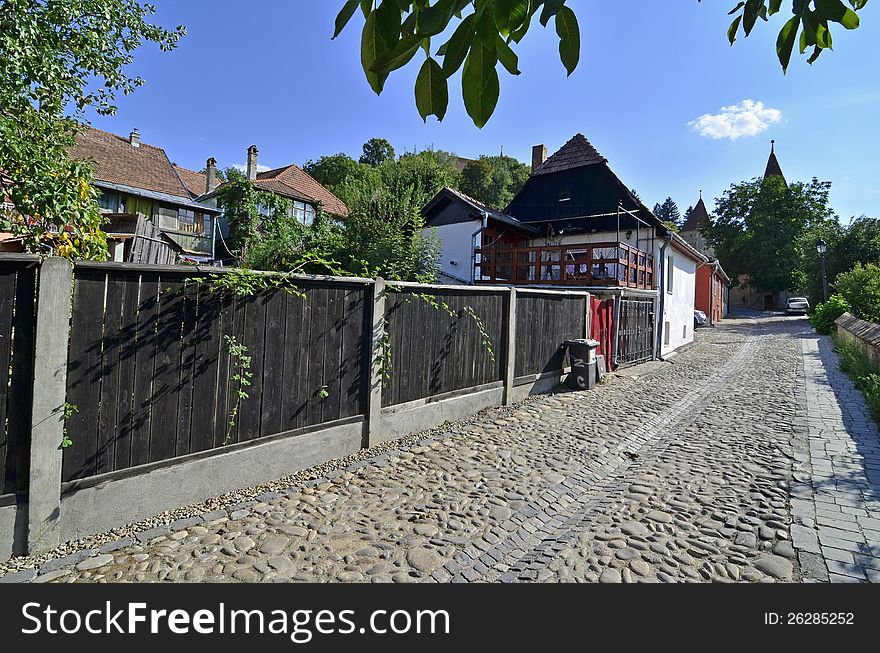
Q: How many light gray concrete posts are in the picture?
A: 4